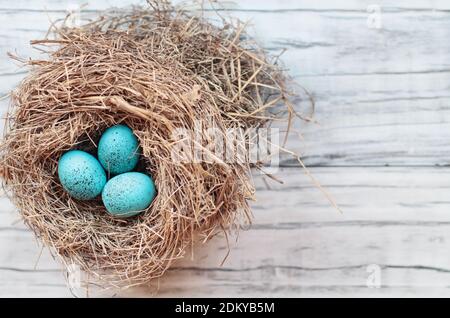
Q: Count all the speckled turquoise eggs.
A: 3